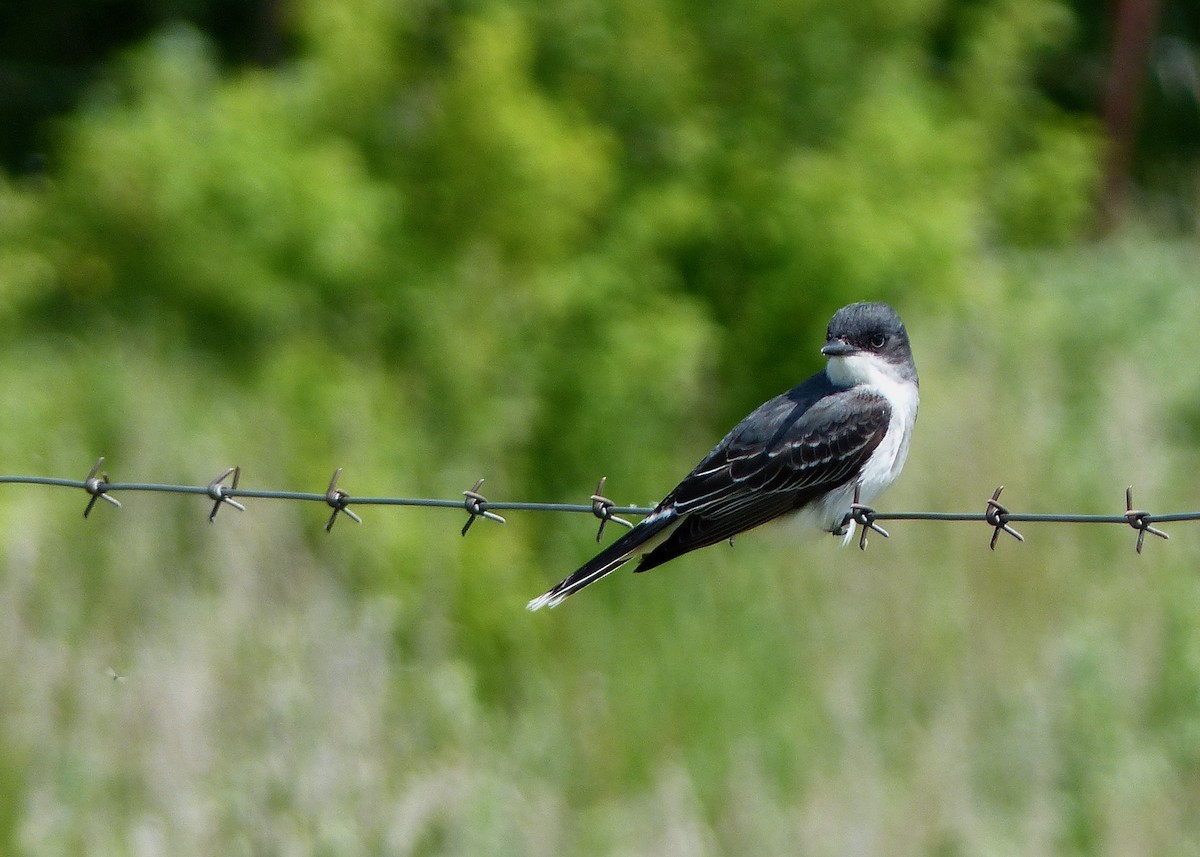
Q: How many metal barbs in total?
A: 8